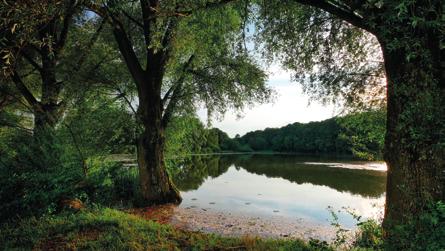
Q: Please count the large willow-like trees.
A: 3